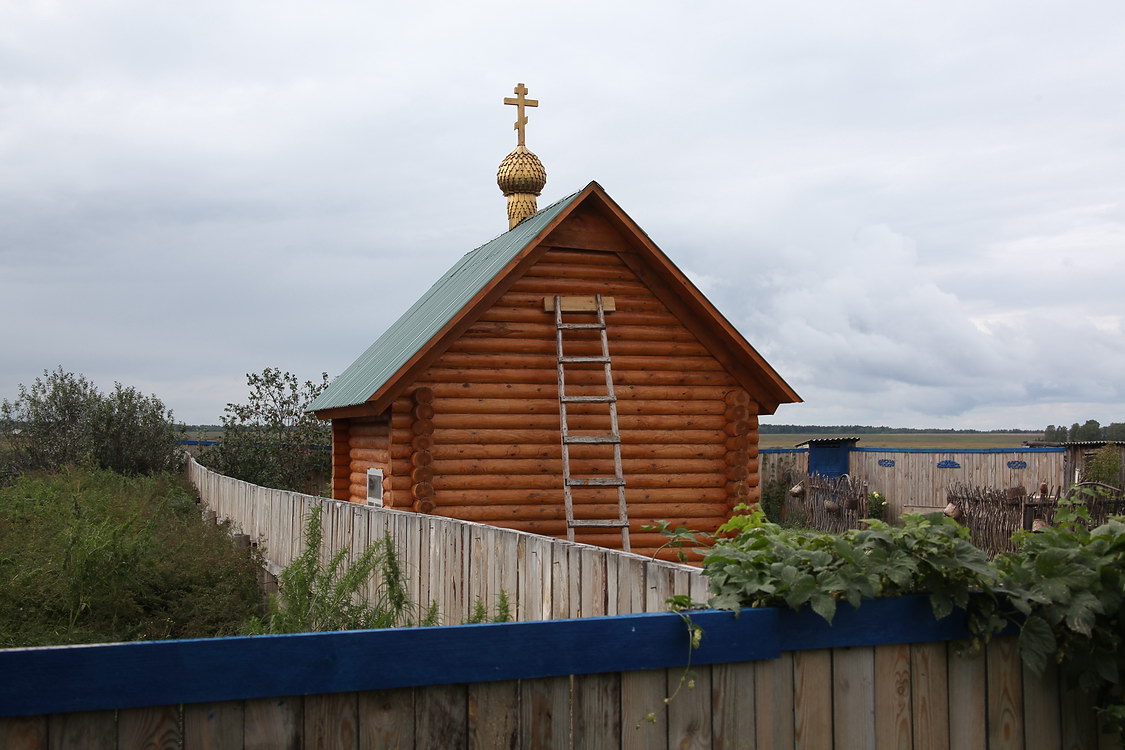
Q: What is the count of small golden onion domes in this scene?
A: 1